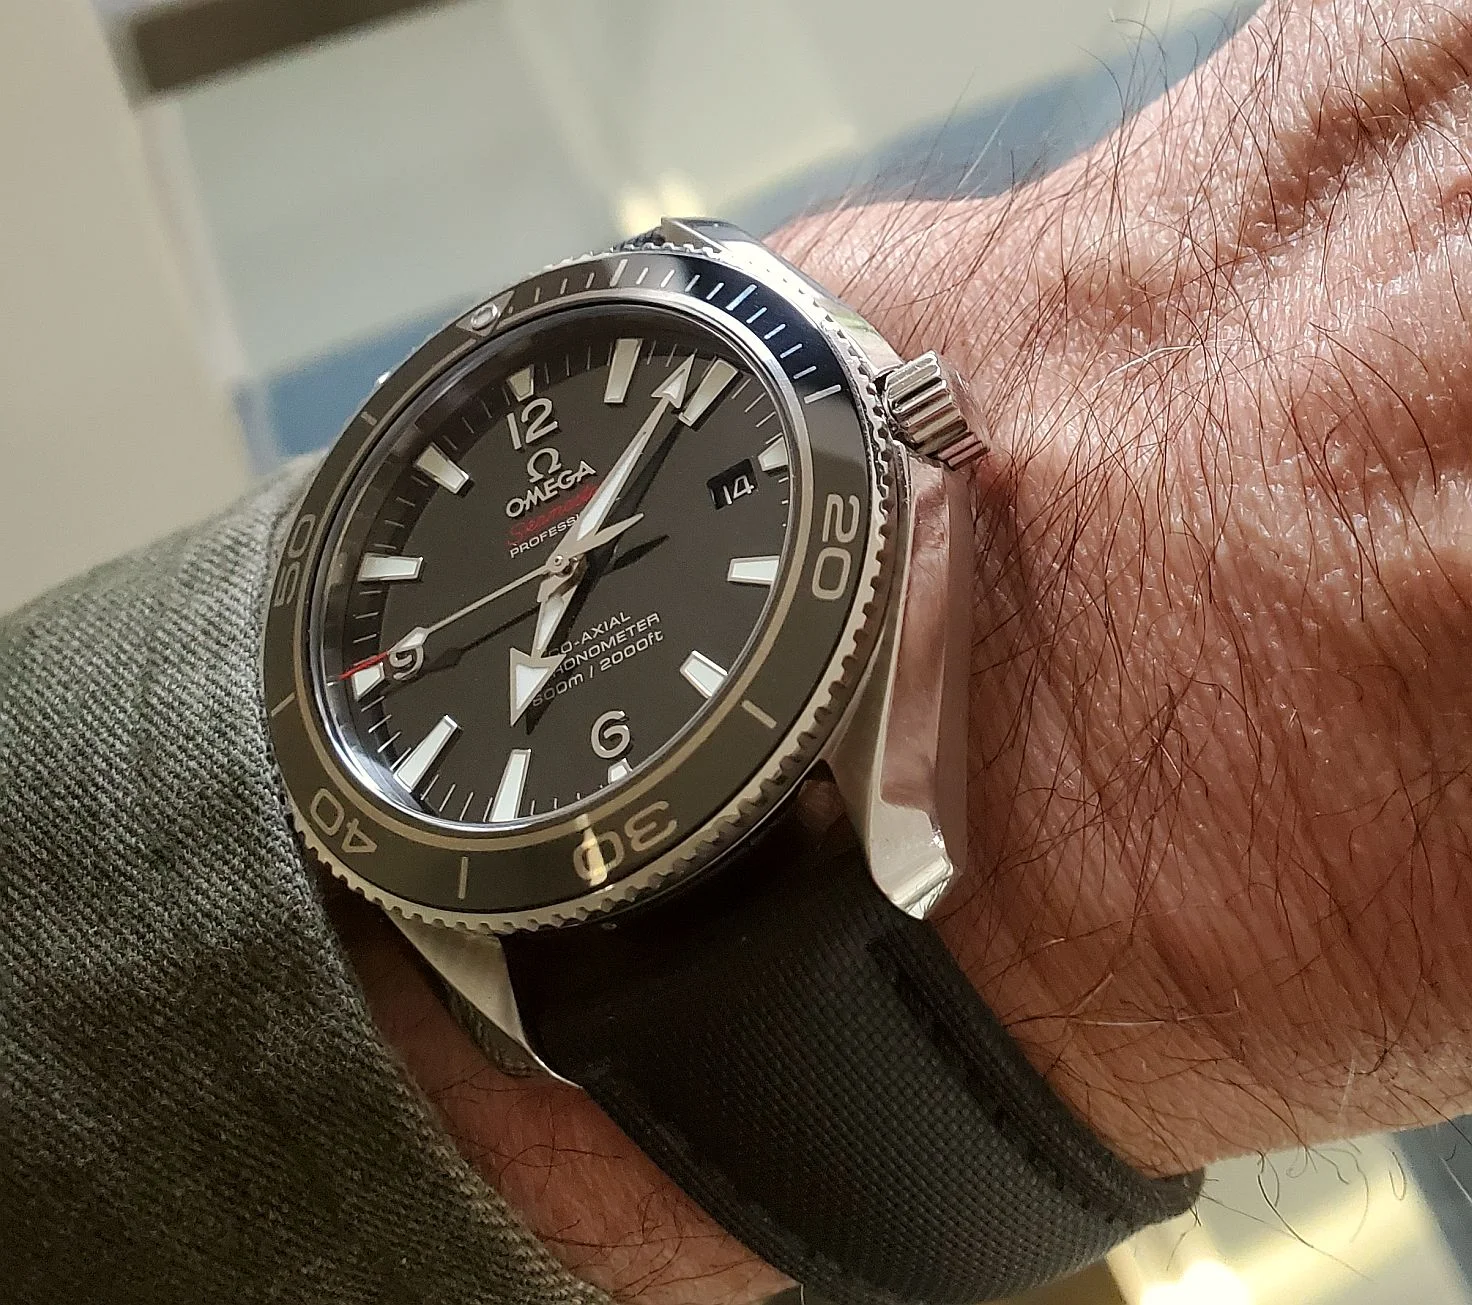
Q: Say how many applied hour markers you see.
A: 12